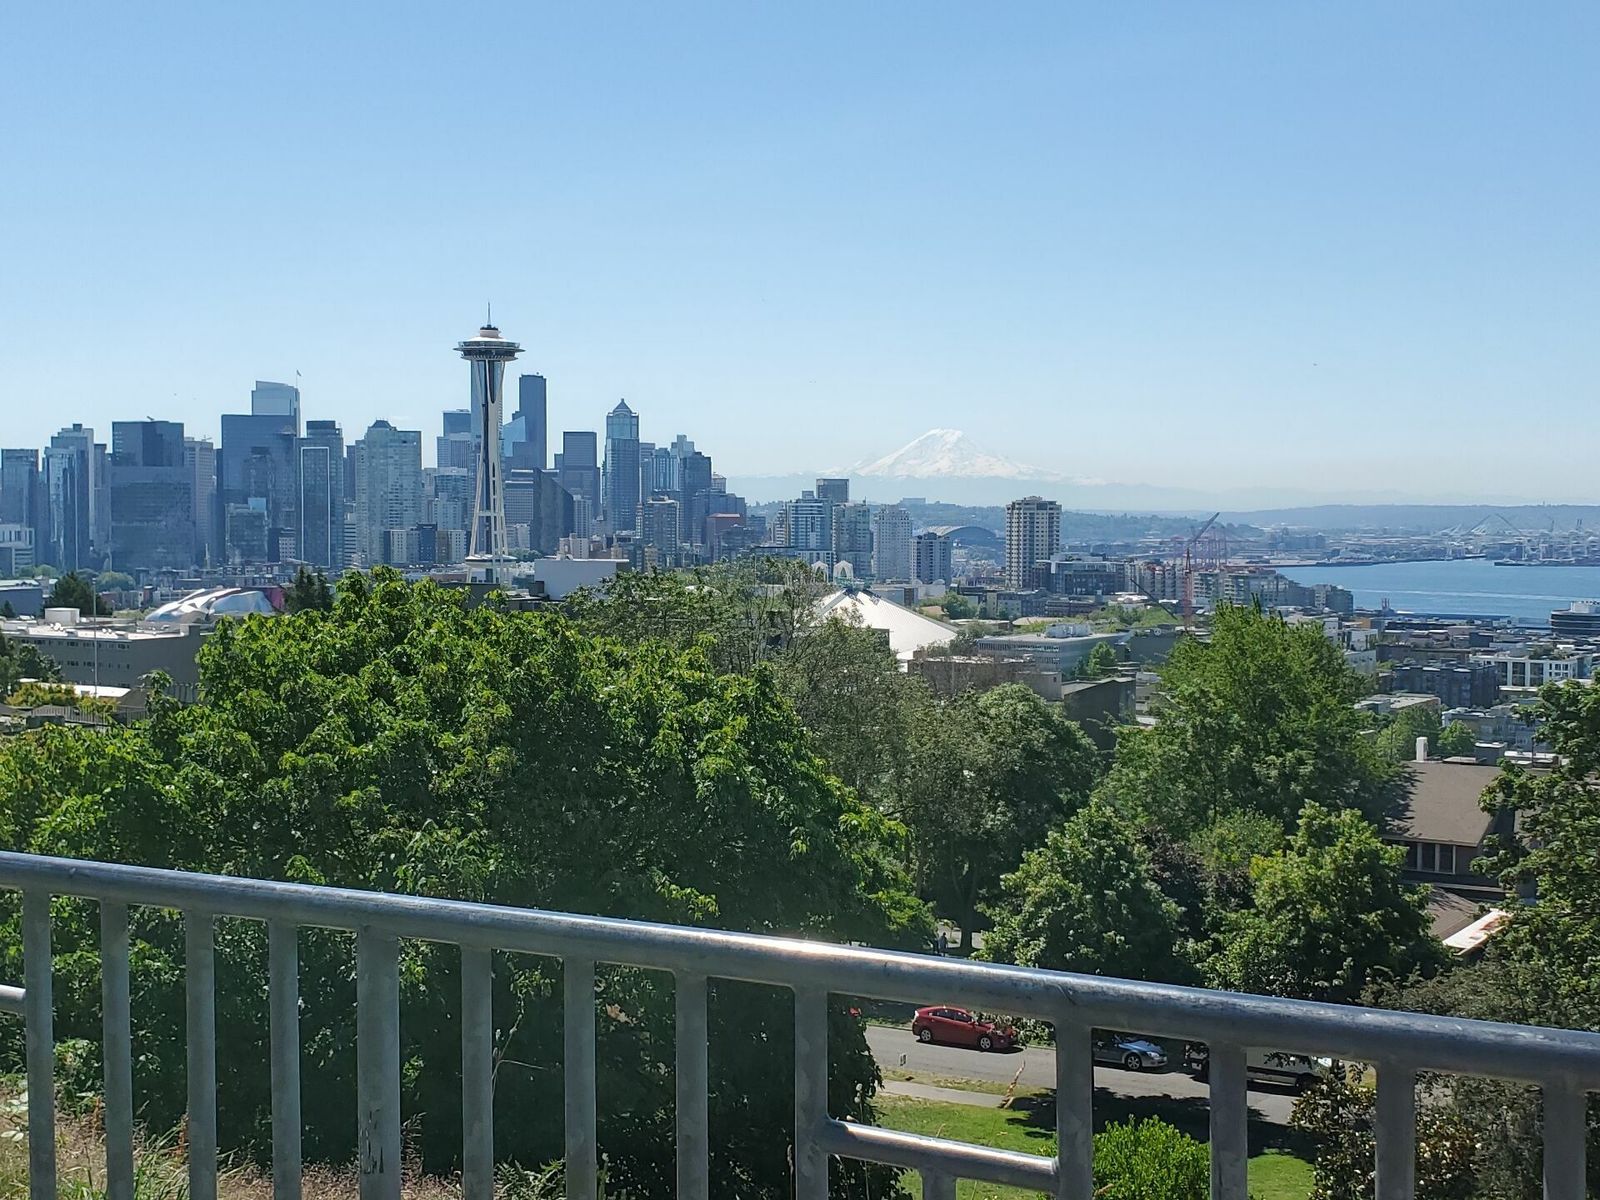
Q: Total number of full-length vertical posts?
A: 13